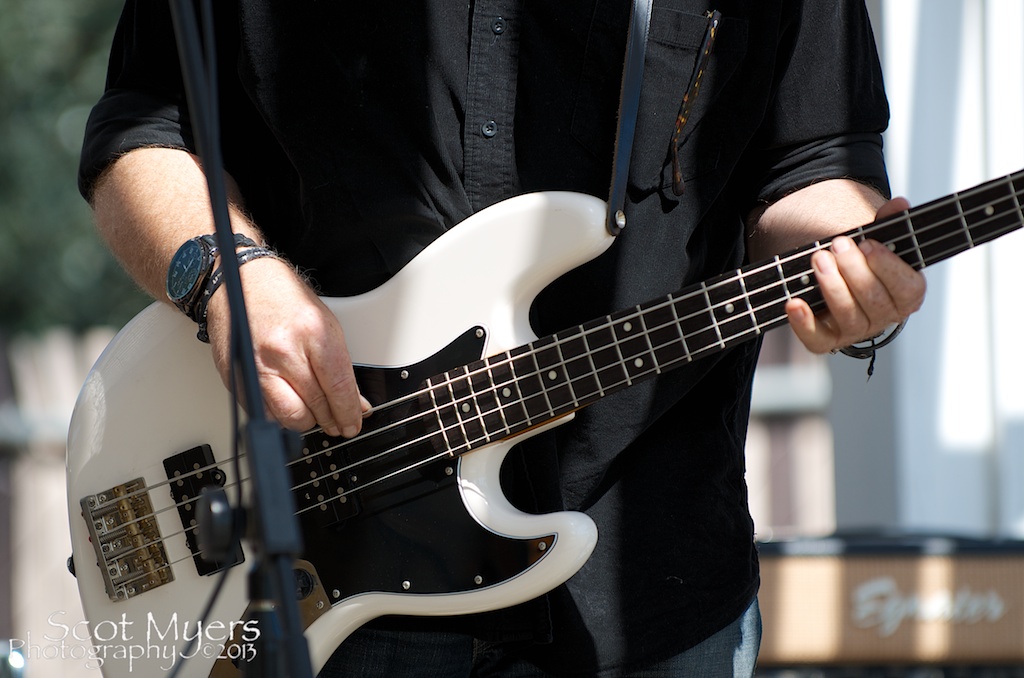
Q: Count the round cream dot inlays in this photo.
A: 9